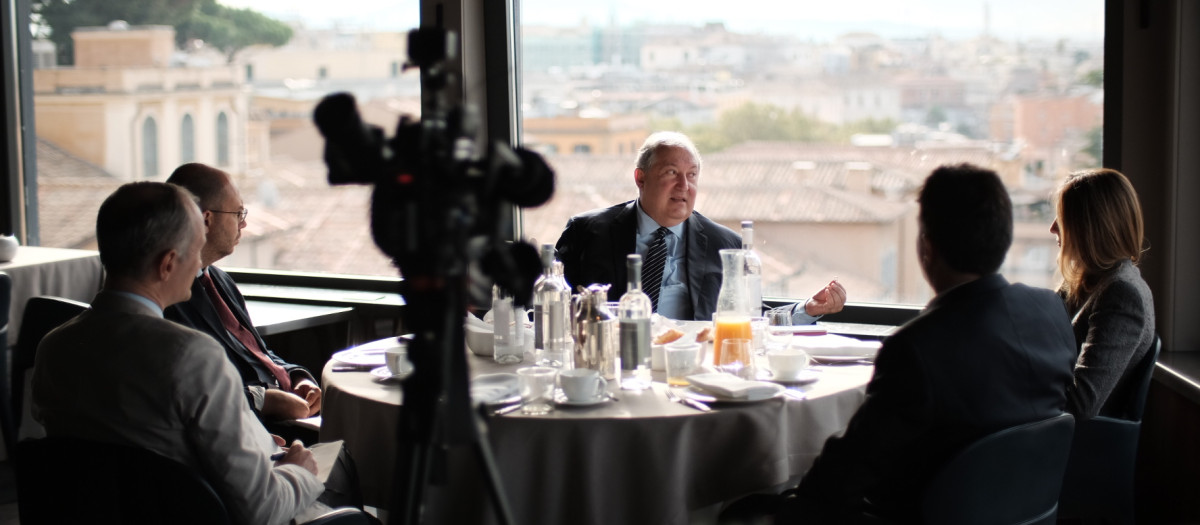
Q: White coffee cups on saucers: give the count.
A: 3